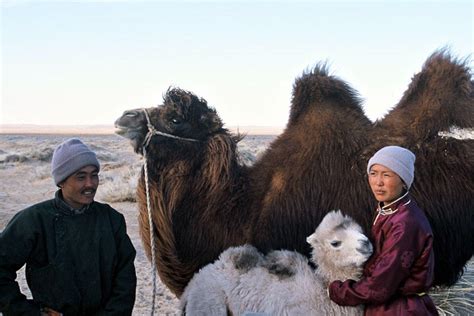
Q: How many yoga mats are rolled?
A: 0